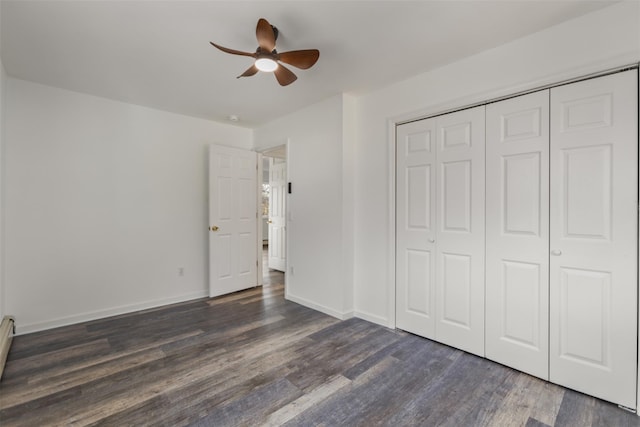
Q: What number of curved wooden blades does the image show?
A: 5